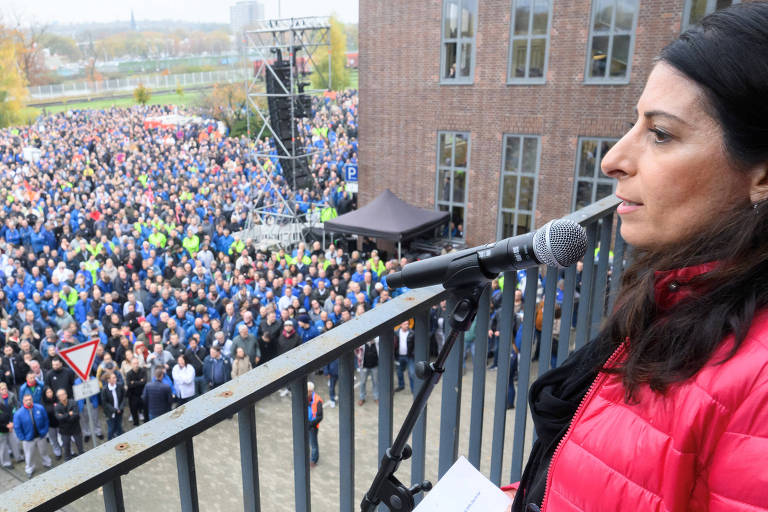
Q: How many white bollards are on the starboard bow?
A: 0